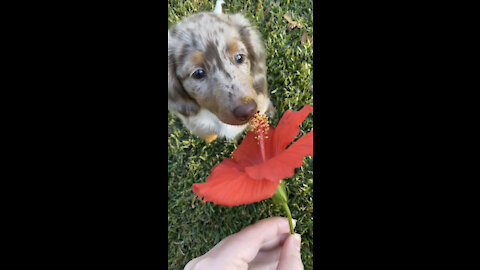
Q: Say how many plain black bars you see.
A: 2